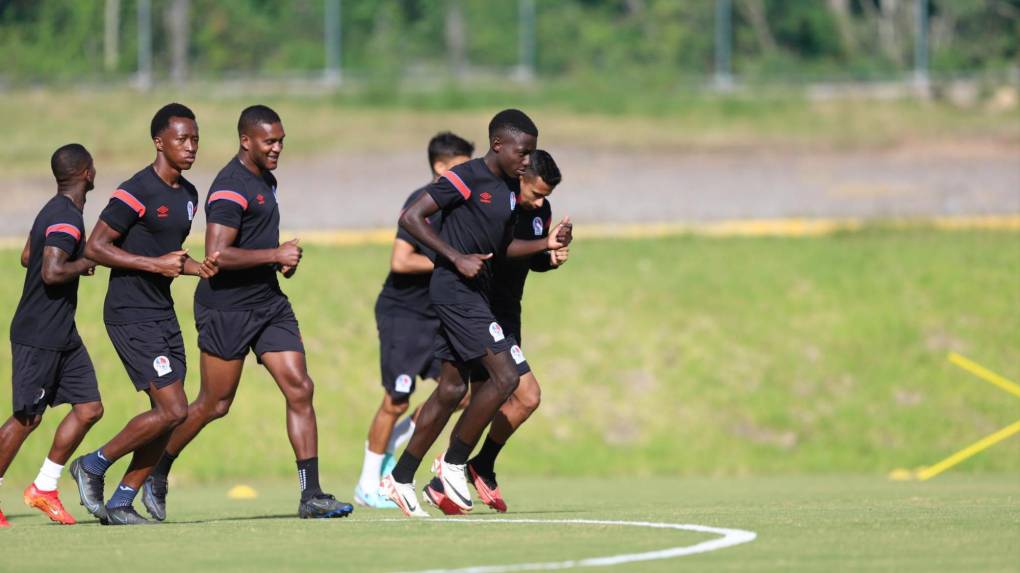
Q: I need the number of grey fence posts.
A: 5